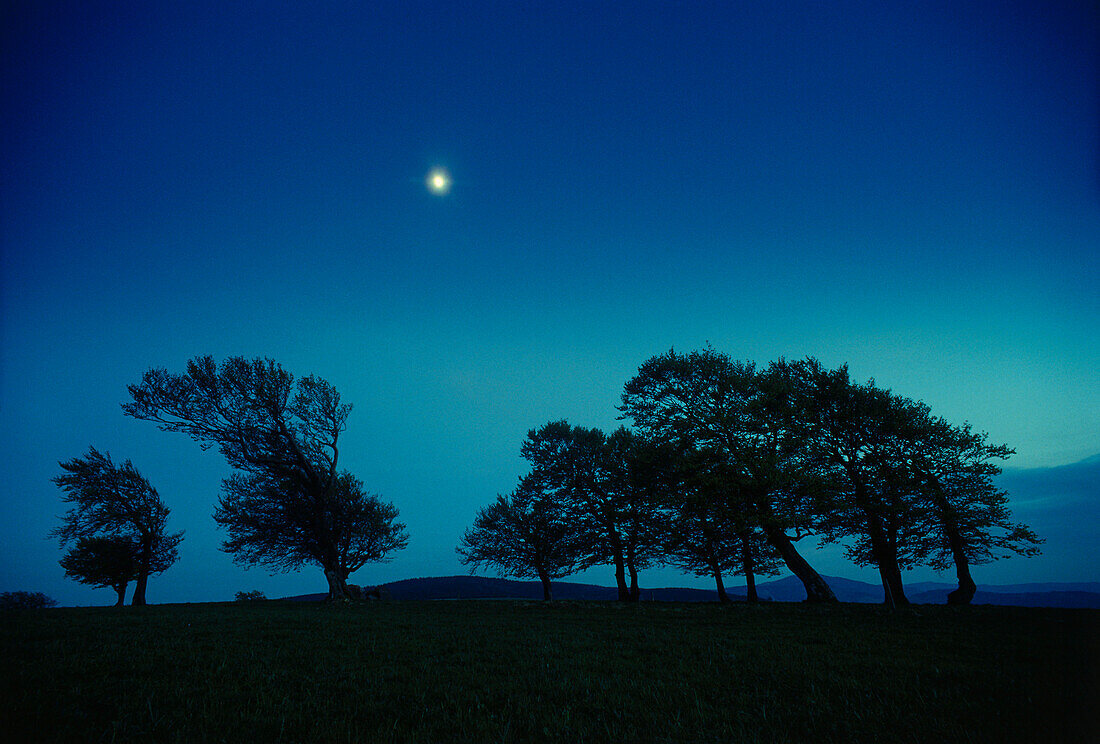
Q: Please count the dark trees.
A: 11